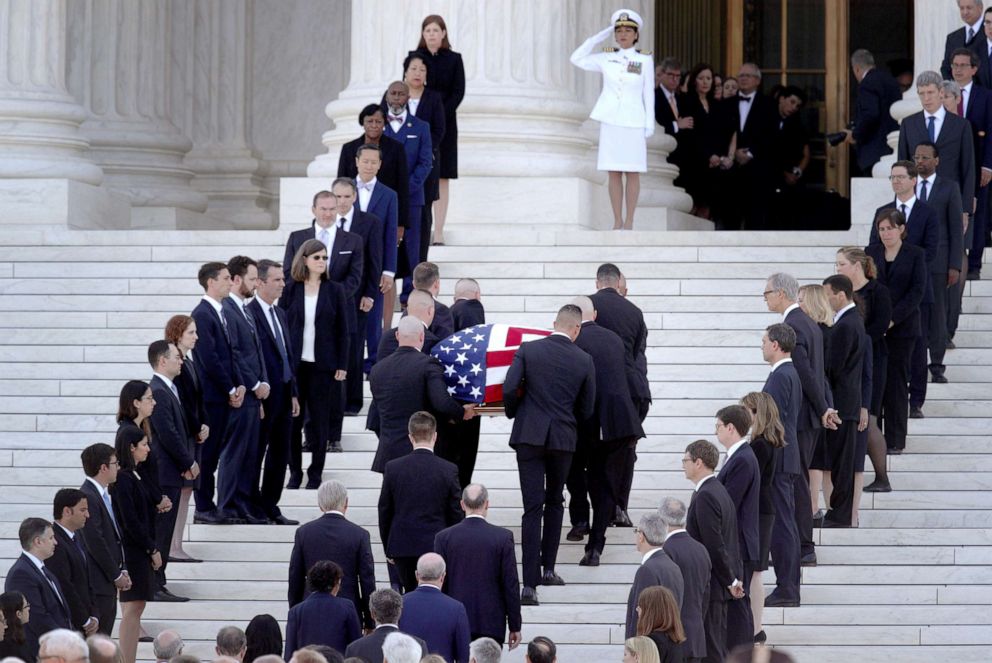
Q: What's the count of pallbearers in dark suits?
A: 8